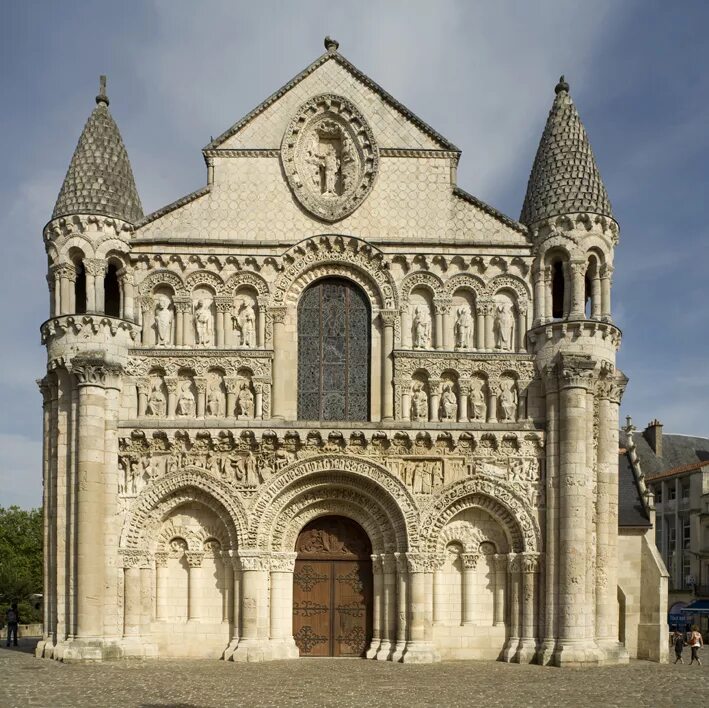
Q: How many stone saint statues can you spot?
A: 14